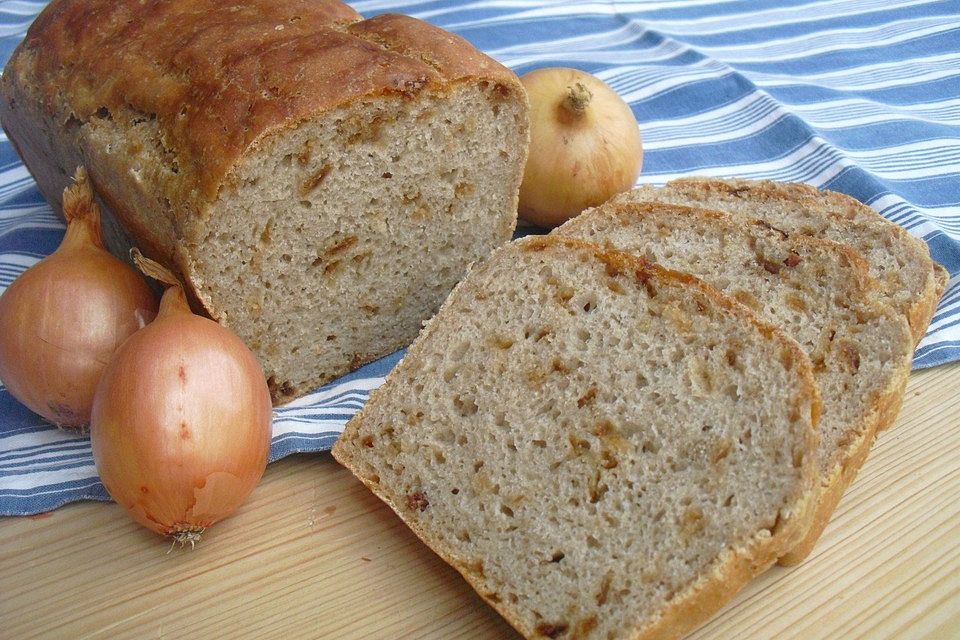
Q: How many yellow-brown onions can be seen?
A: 3